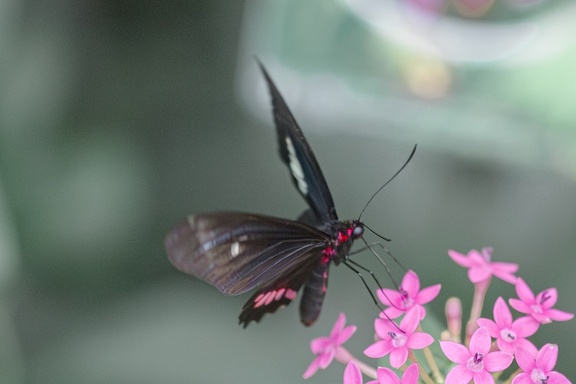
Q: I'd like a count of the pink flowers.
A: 10